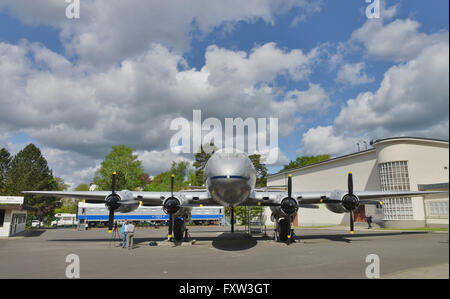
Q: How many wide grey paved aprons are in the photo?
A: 1